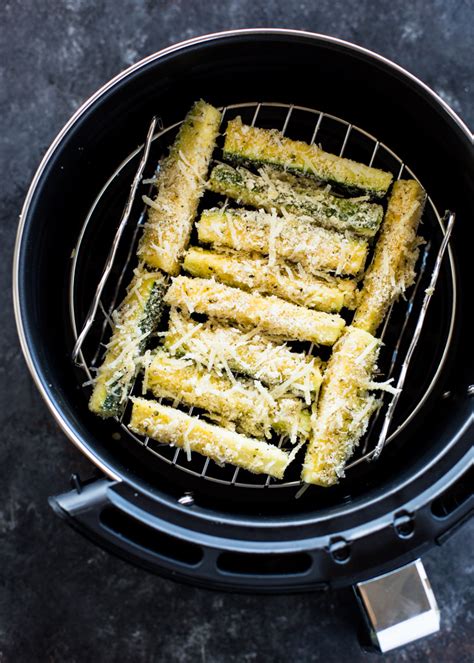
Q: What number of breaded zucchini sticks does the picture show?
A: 12